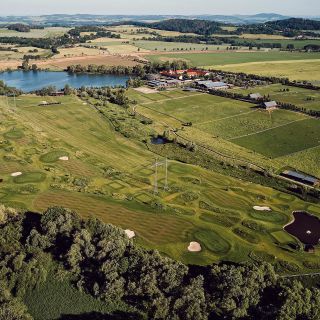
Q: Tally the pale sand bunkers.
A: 5